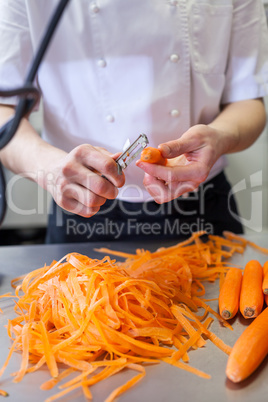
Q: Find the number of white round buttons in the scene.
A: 6